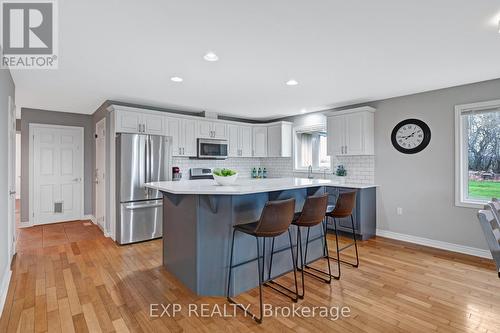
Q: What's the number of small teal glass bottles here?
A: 3